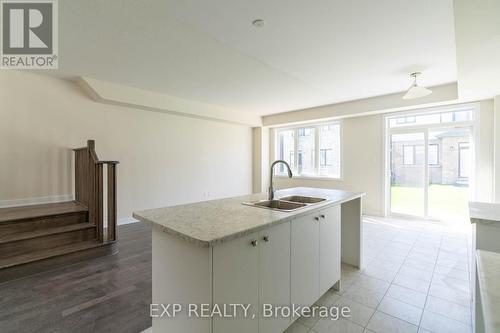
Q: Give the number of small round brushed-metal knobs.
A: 4